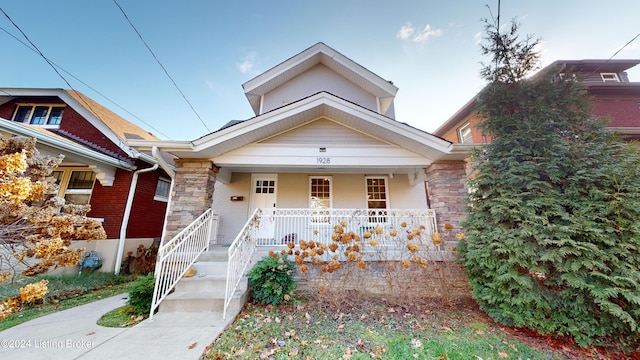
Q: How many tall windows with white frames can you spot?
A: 2